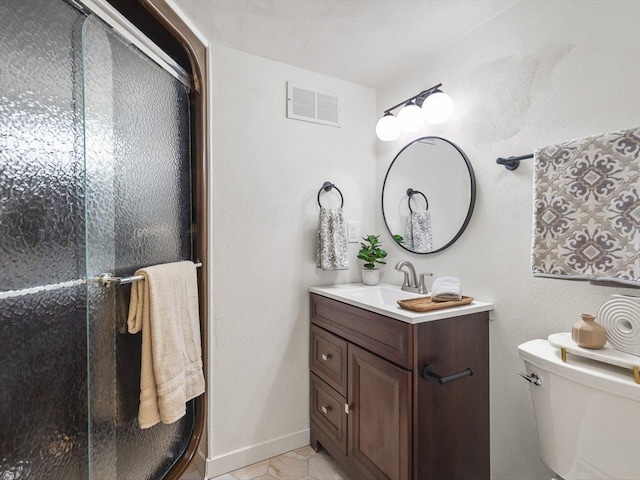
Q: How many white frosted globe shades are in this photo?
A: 3